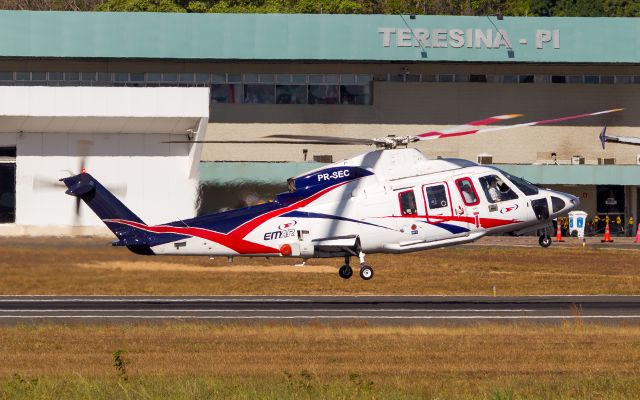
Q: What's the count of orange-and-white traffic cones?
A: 3